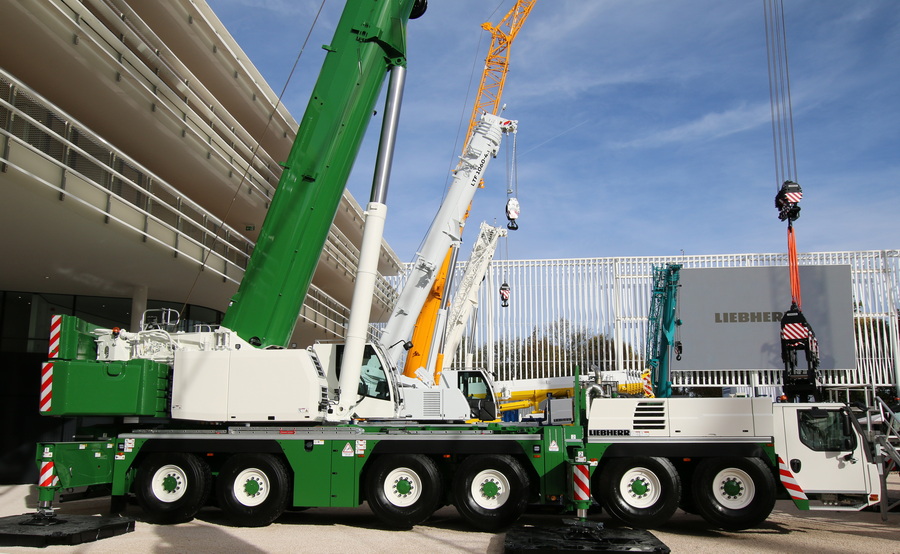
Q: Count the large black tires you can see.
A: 6